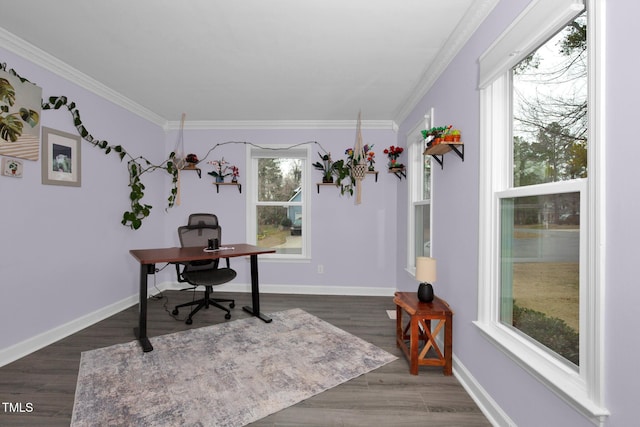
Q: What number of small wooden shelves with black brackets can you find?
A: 6